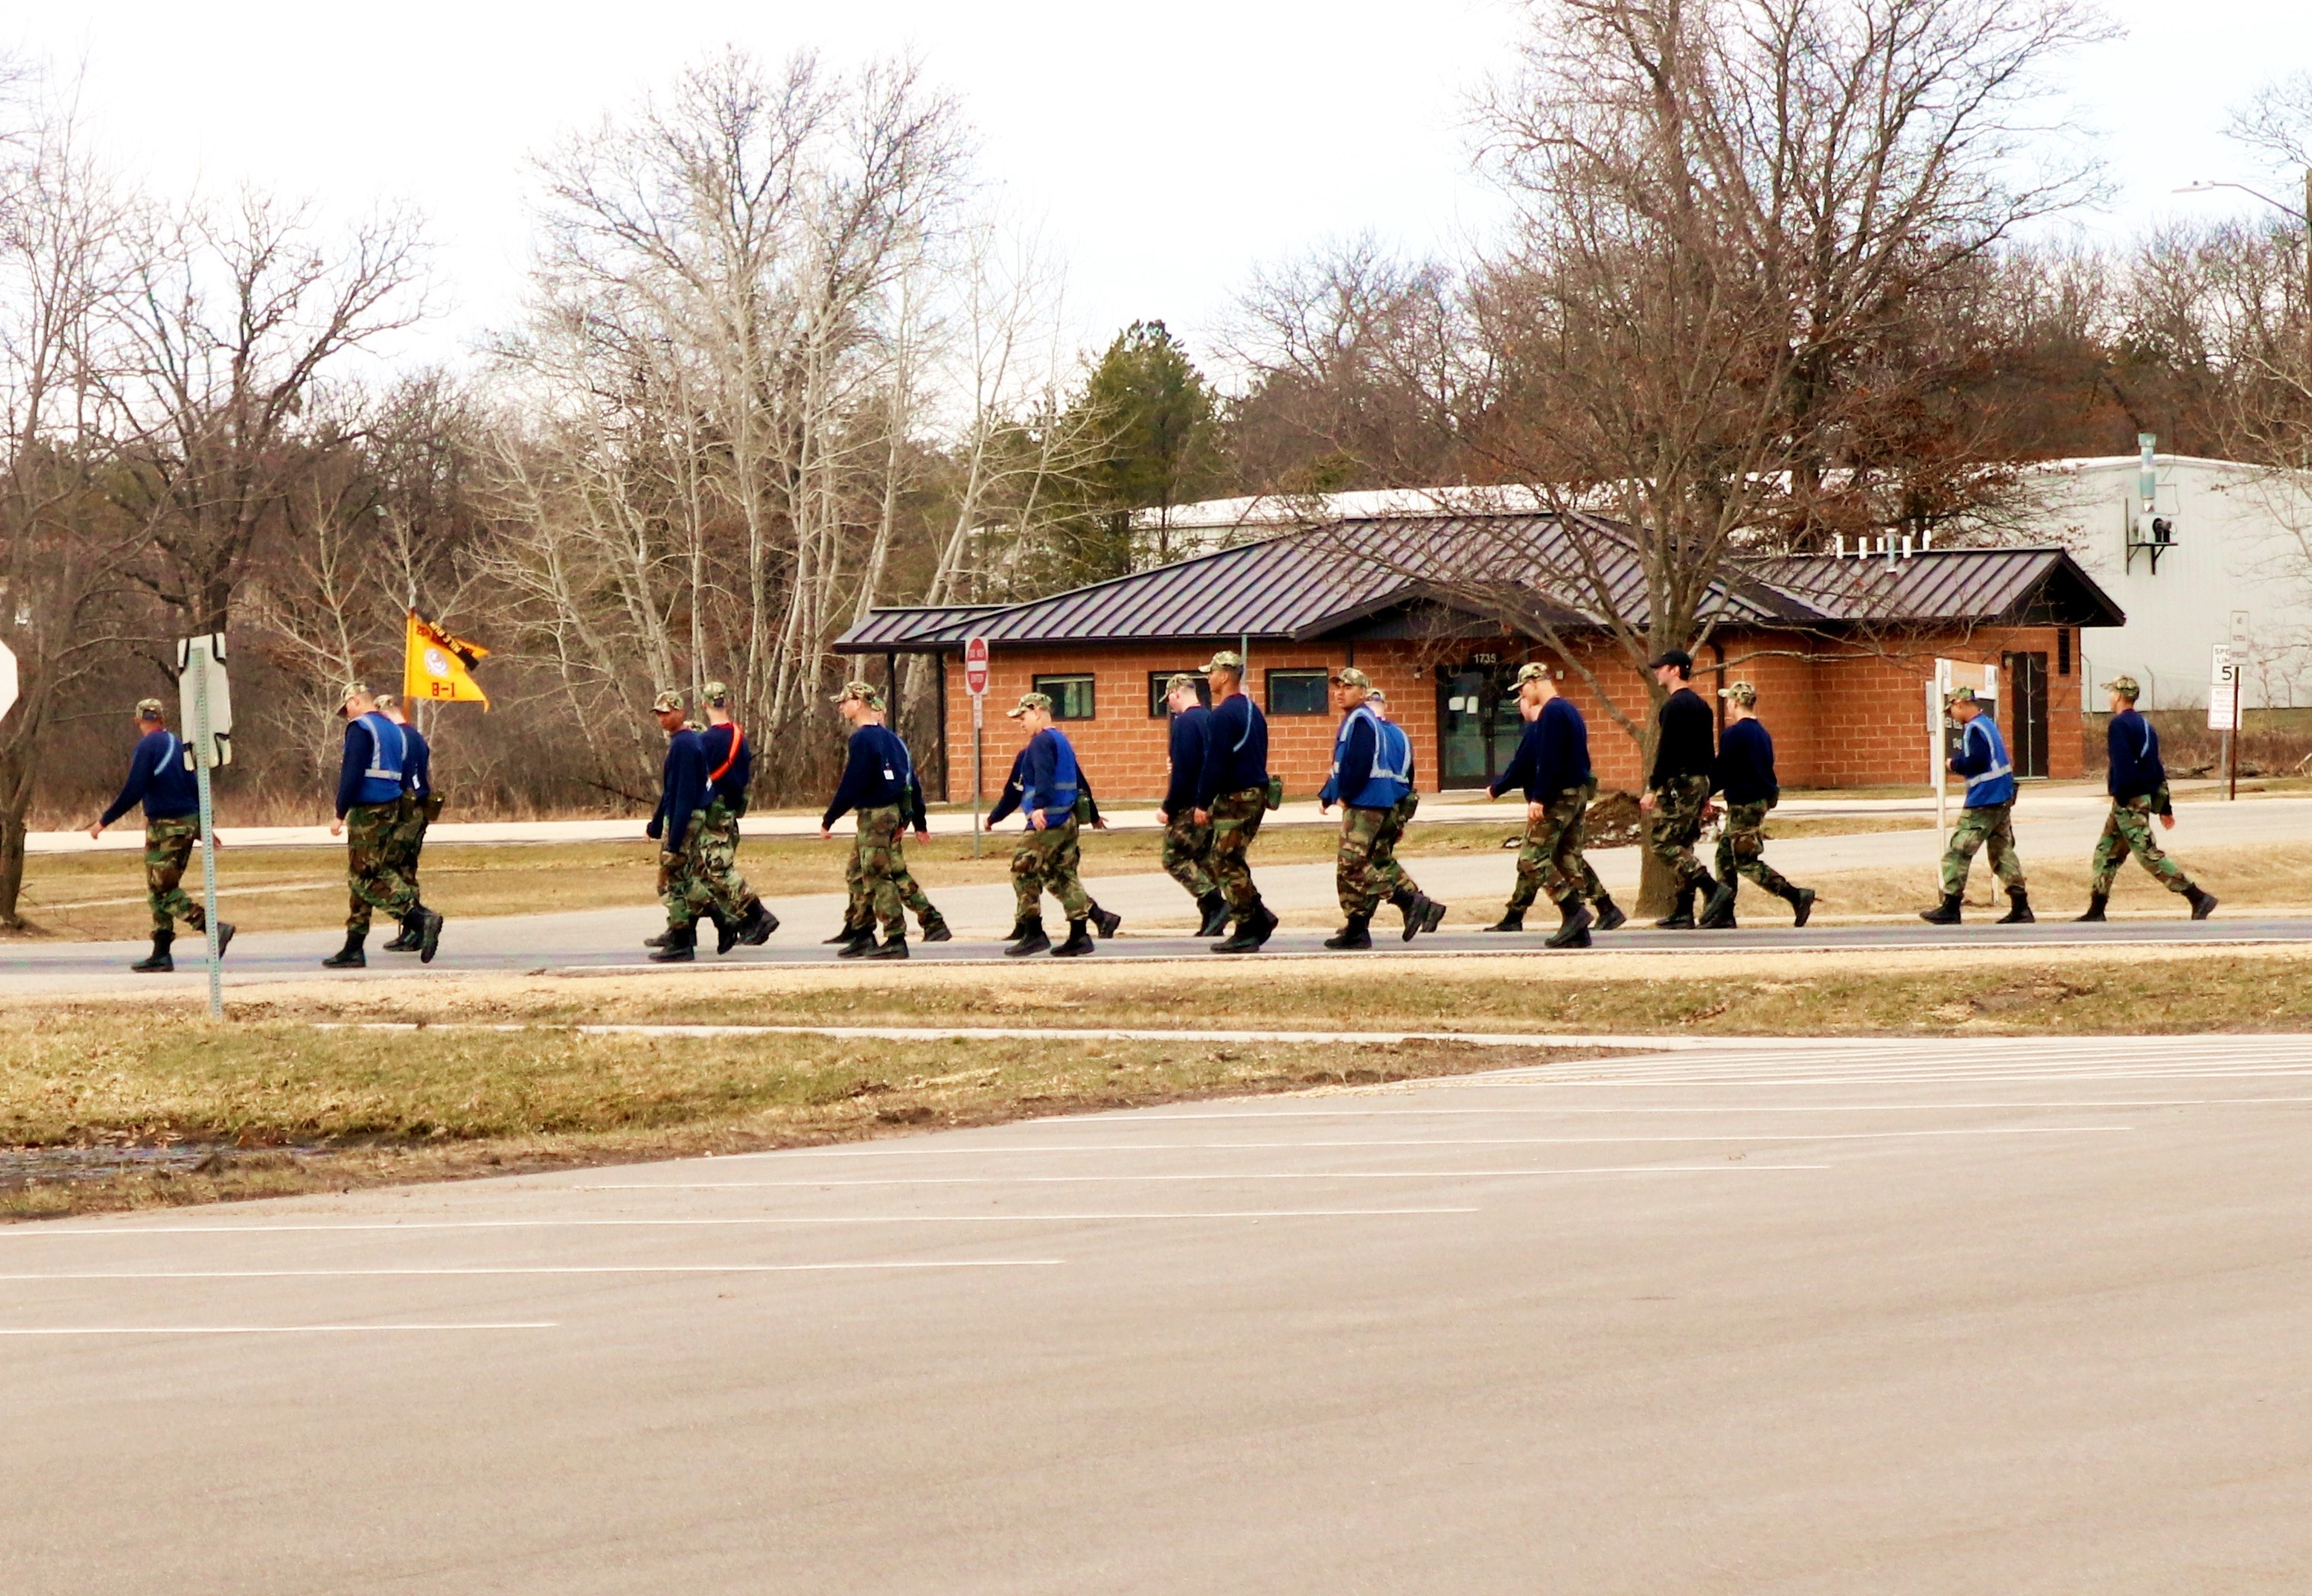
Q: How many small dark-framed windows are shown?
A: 3